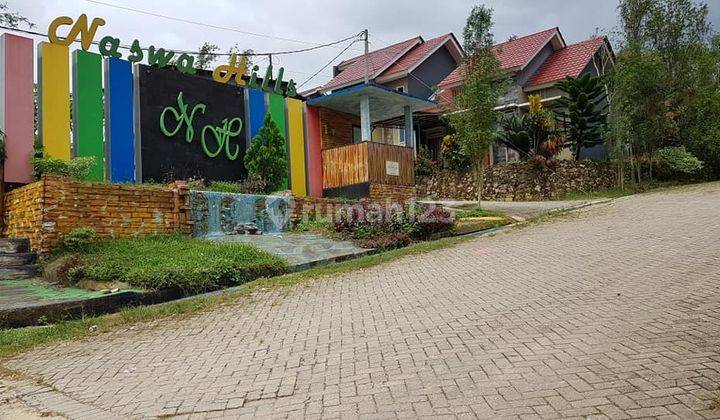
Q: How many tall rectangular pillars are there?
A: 8